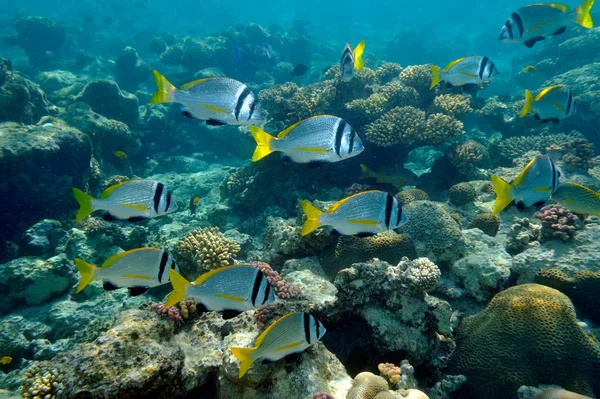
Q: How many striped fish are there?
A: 12